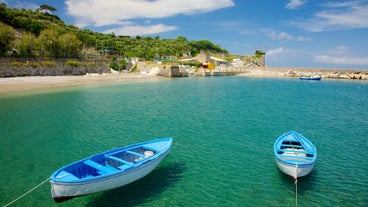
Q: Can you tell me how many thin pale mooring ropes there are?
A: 2